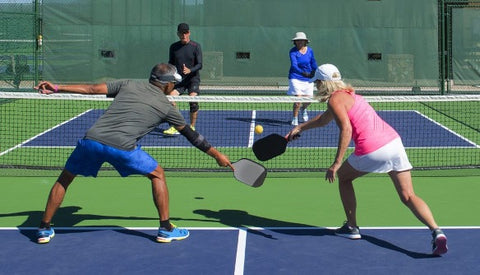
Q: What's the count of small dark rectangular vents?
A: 3